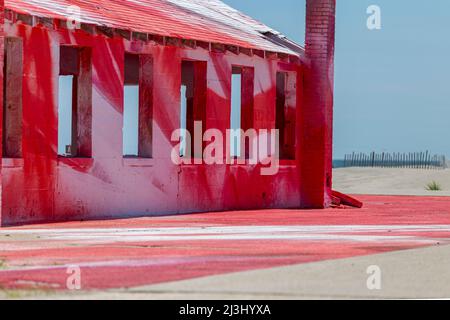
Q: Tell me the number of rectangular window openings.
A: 6